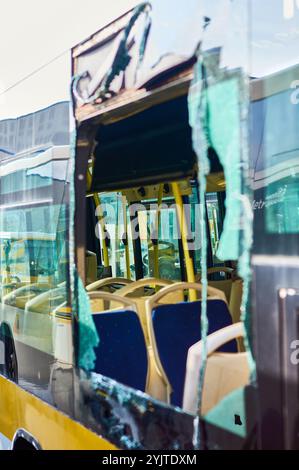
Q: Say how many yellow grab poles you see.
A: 4